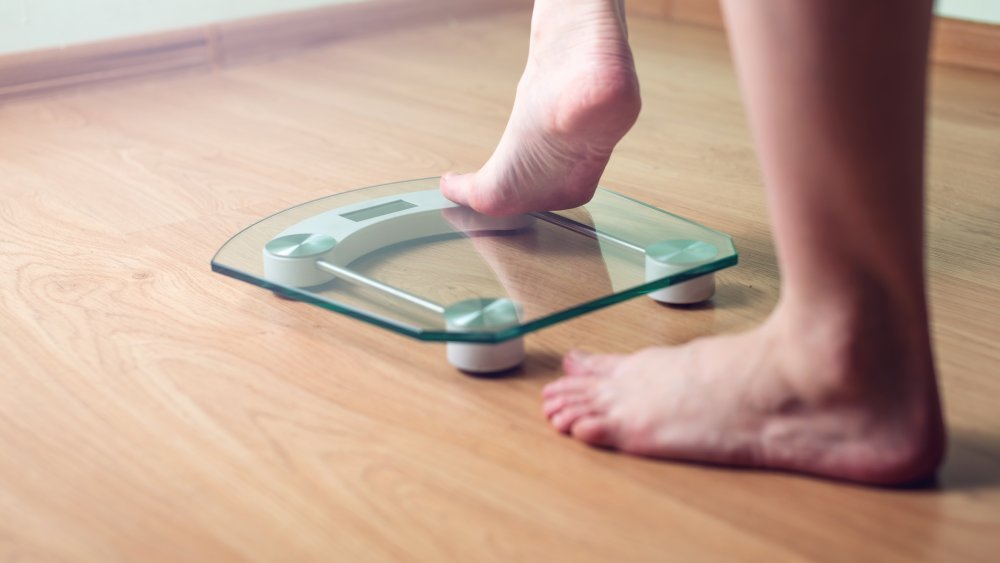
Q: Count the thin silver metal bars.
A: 2